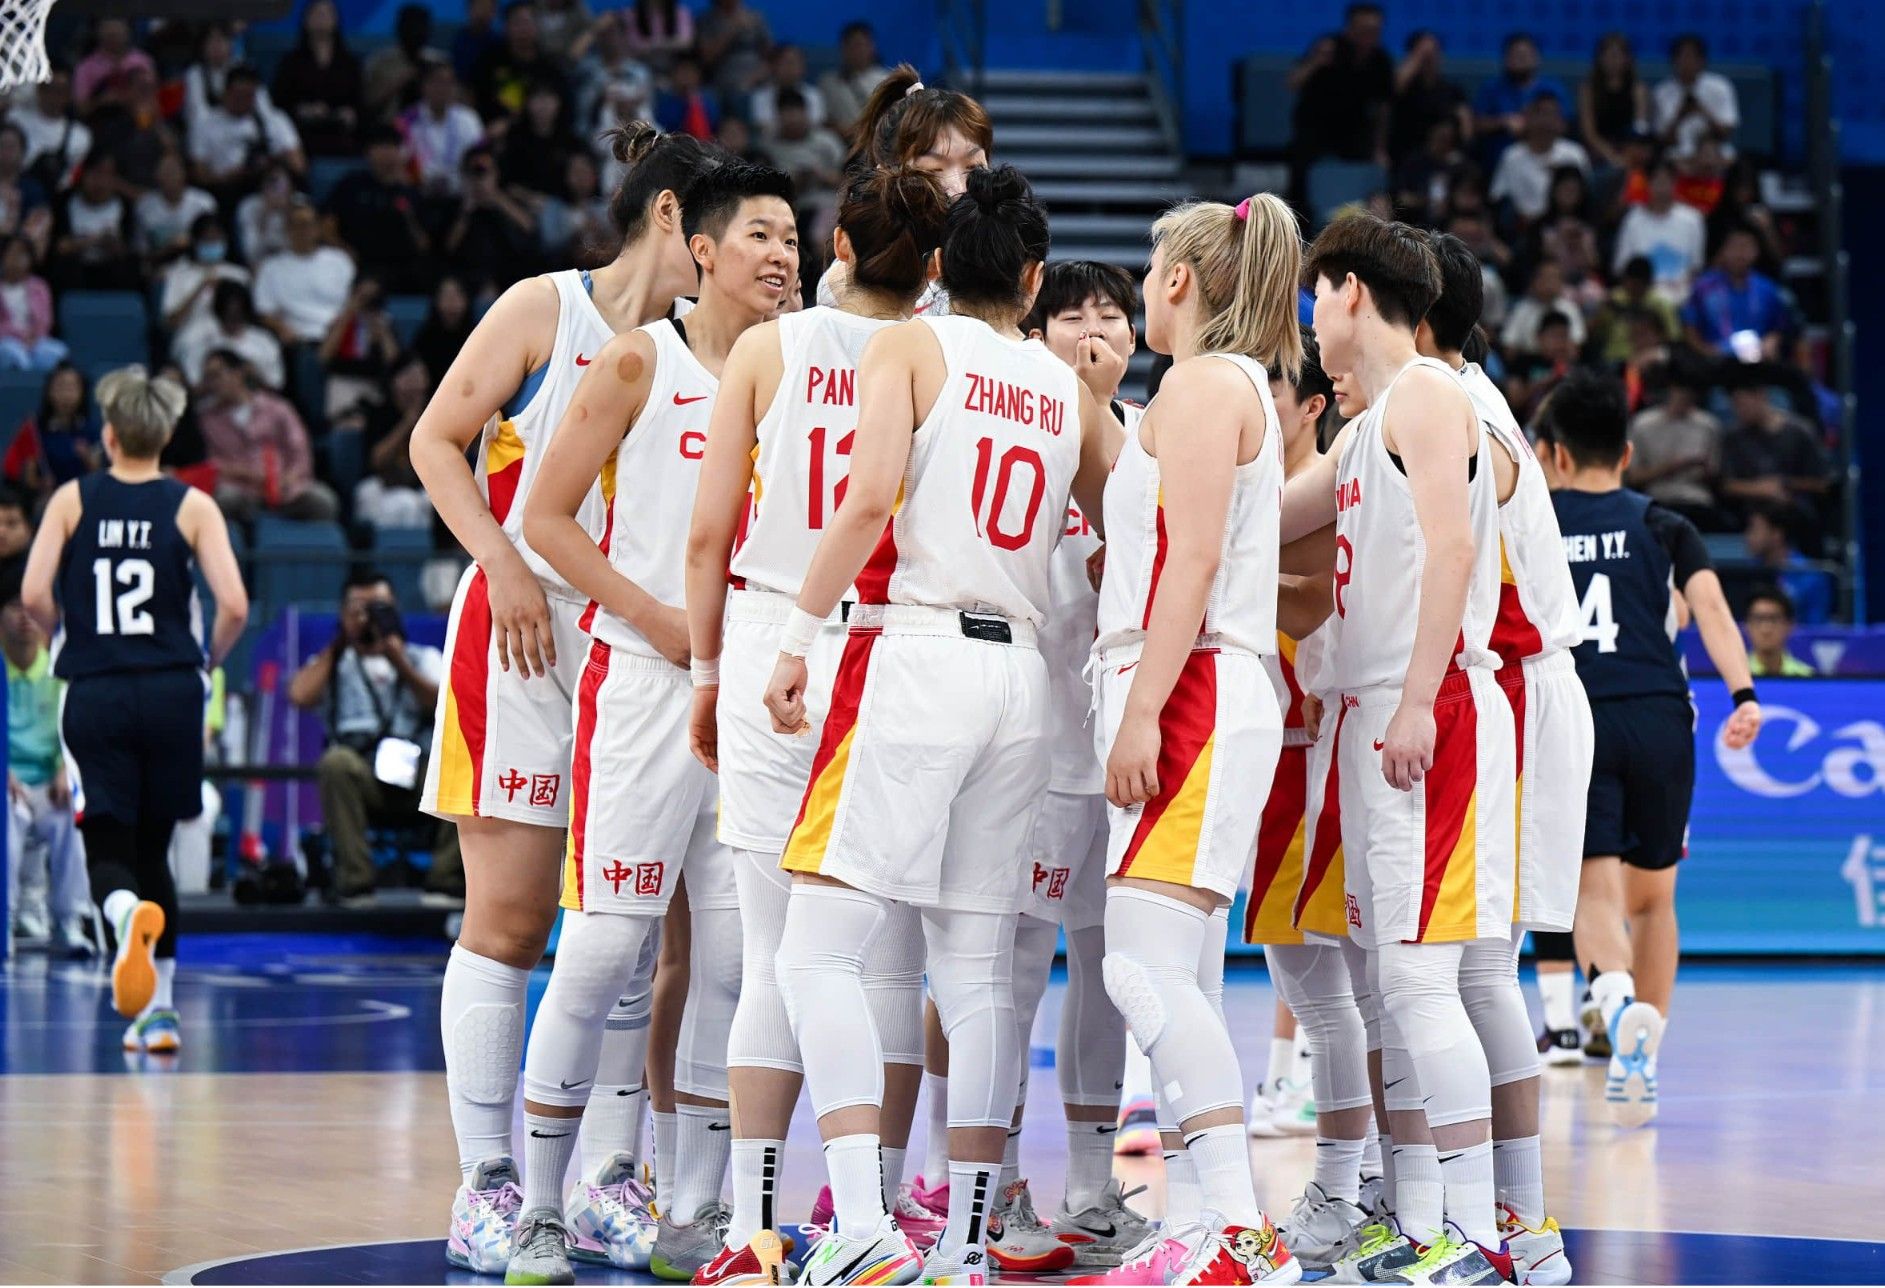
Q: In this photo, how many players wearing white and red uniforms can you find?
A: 12